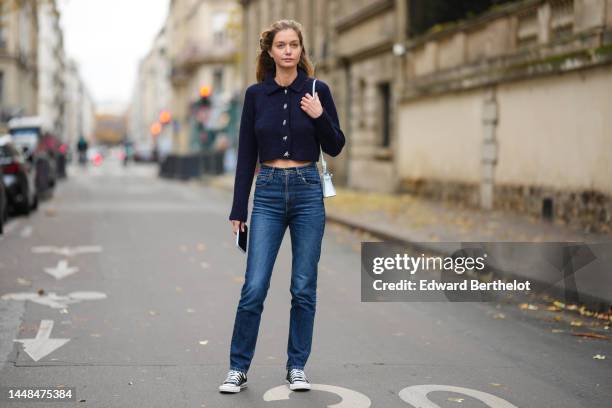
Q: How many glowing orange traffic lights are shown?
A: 3